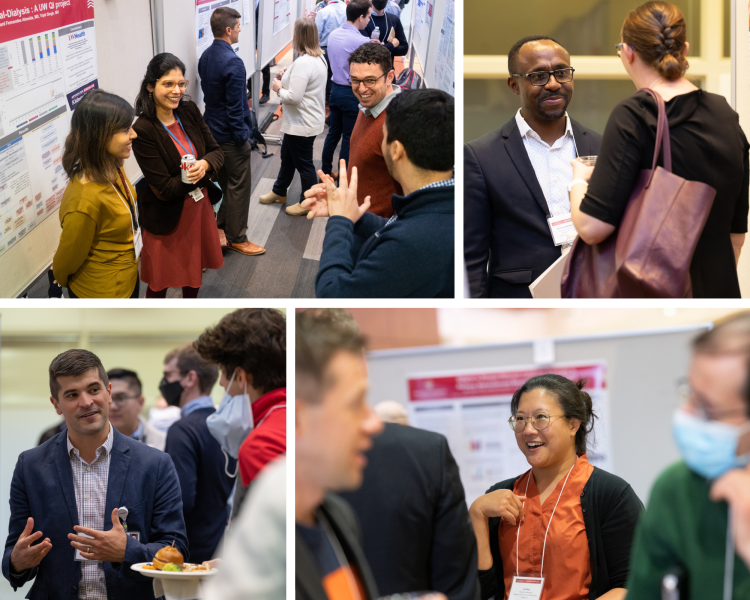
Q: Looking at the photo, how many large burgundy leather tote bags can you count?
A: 1